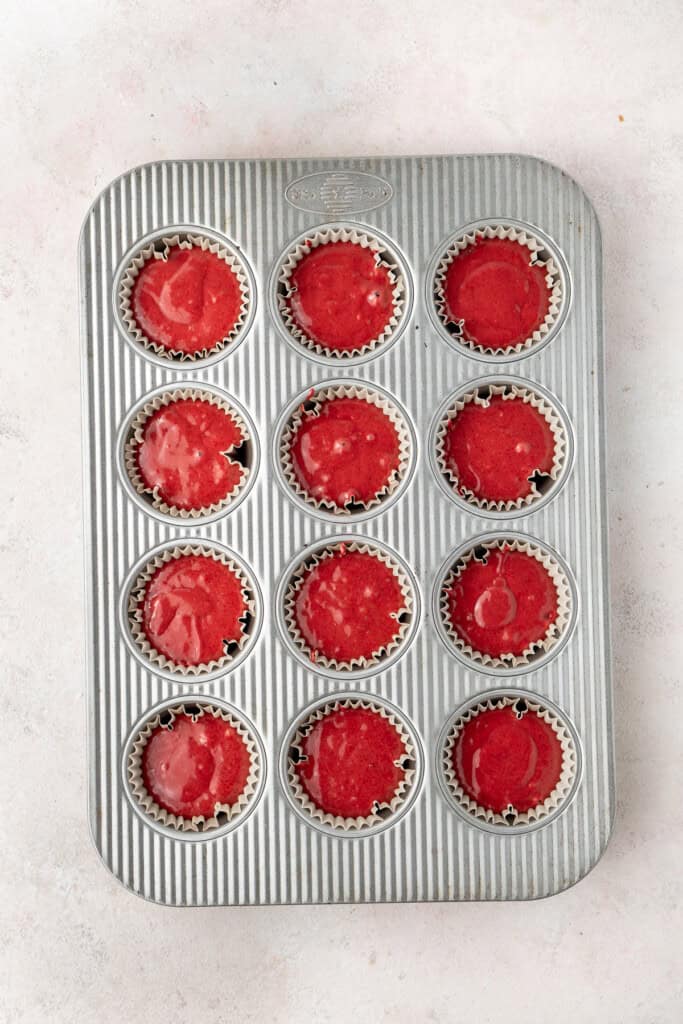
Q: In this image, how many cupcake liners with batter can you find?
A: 12